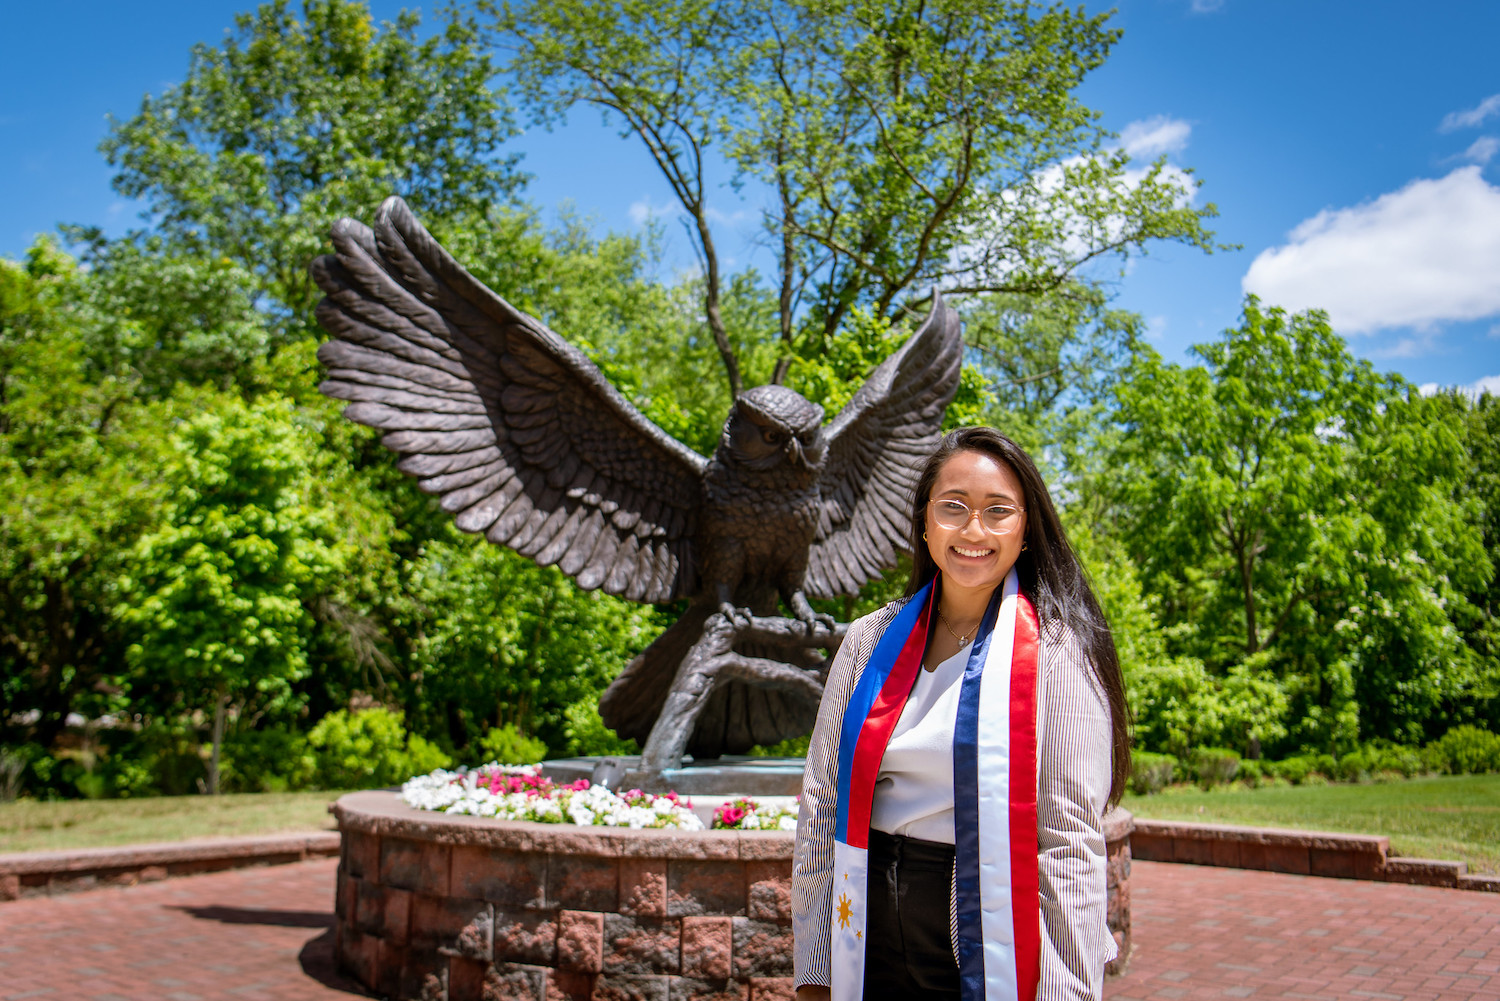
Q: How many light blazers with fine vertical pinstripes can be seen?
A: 1